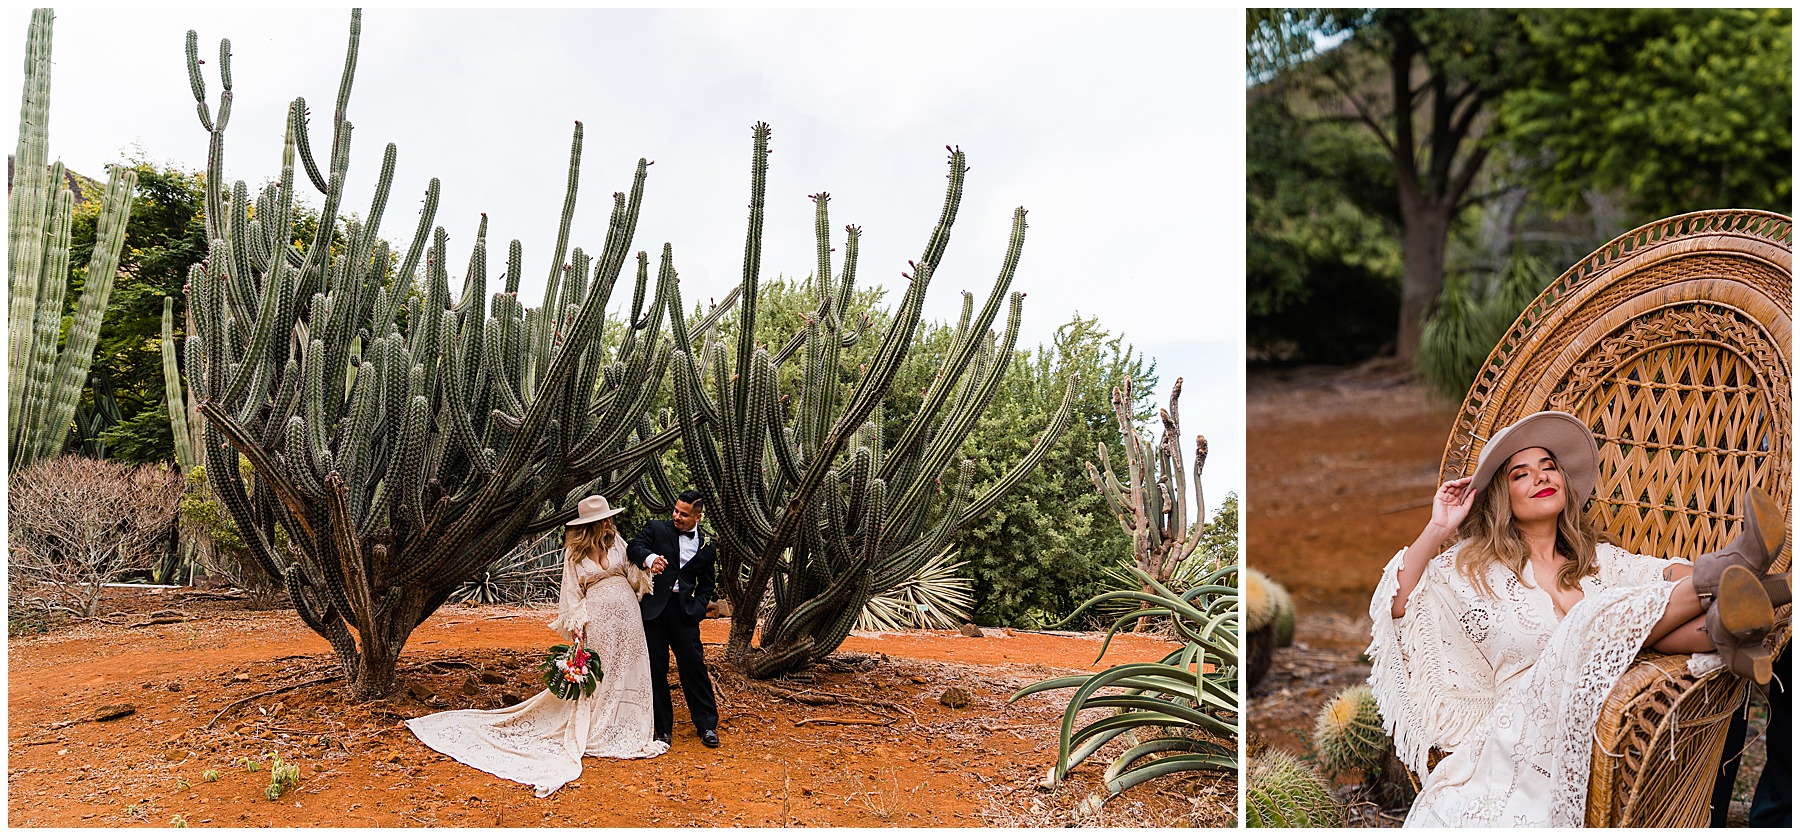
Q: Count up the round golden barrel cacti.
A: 4